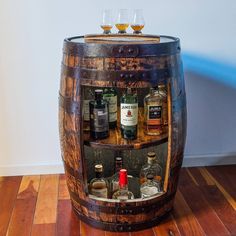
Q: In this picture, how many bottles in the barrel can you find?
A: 11